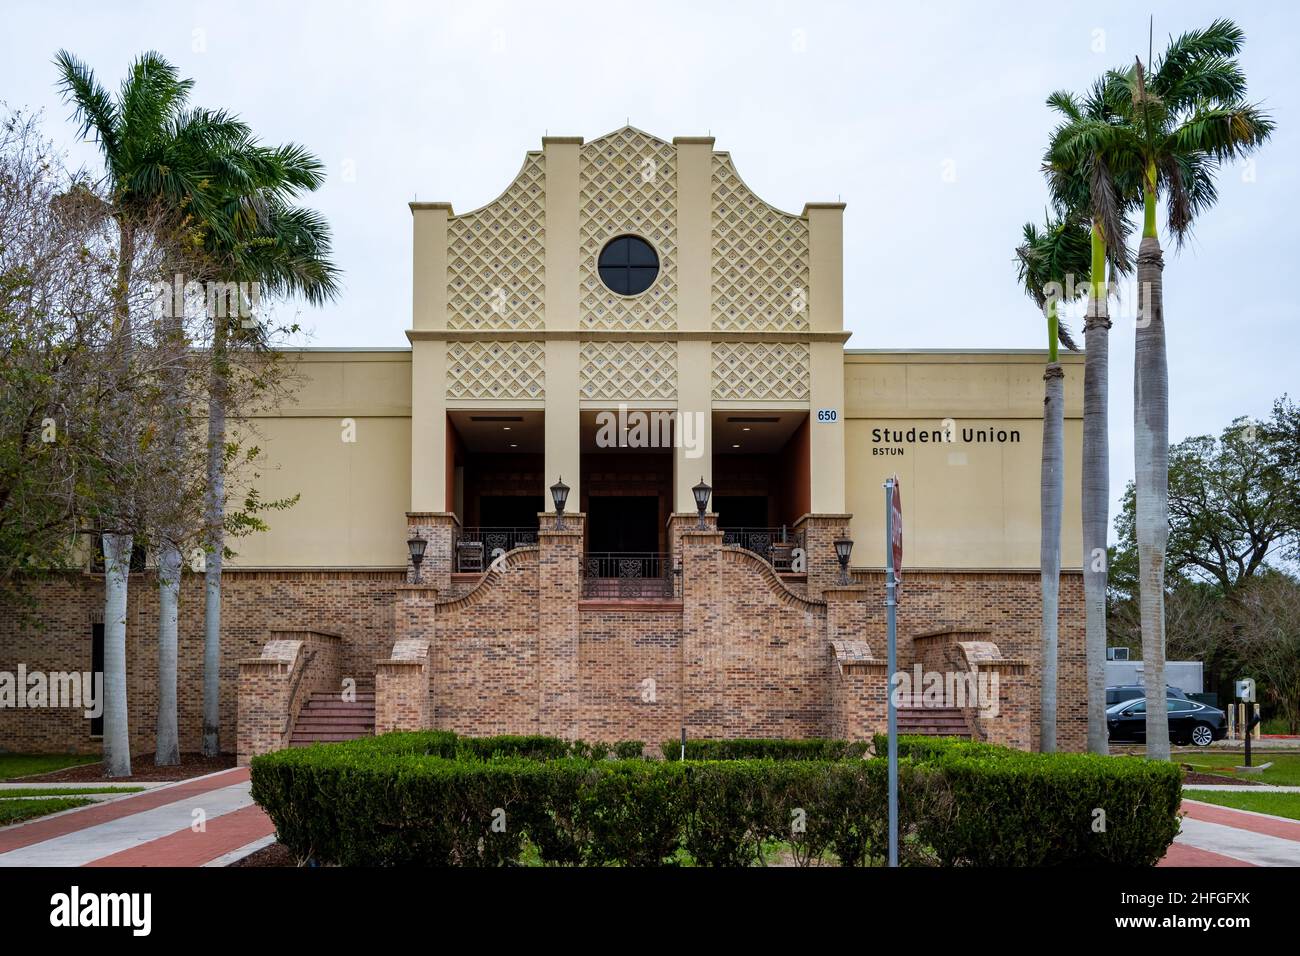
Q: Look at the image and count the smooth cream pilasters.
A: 4